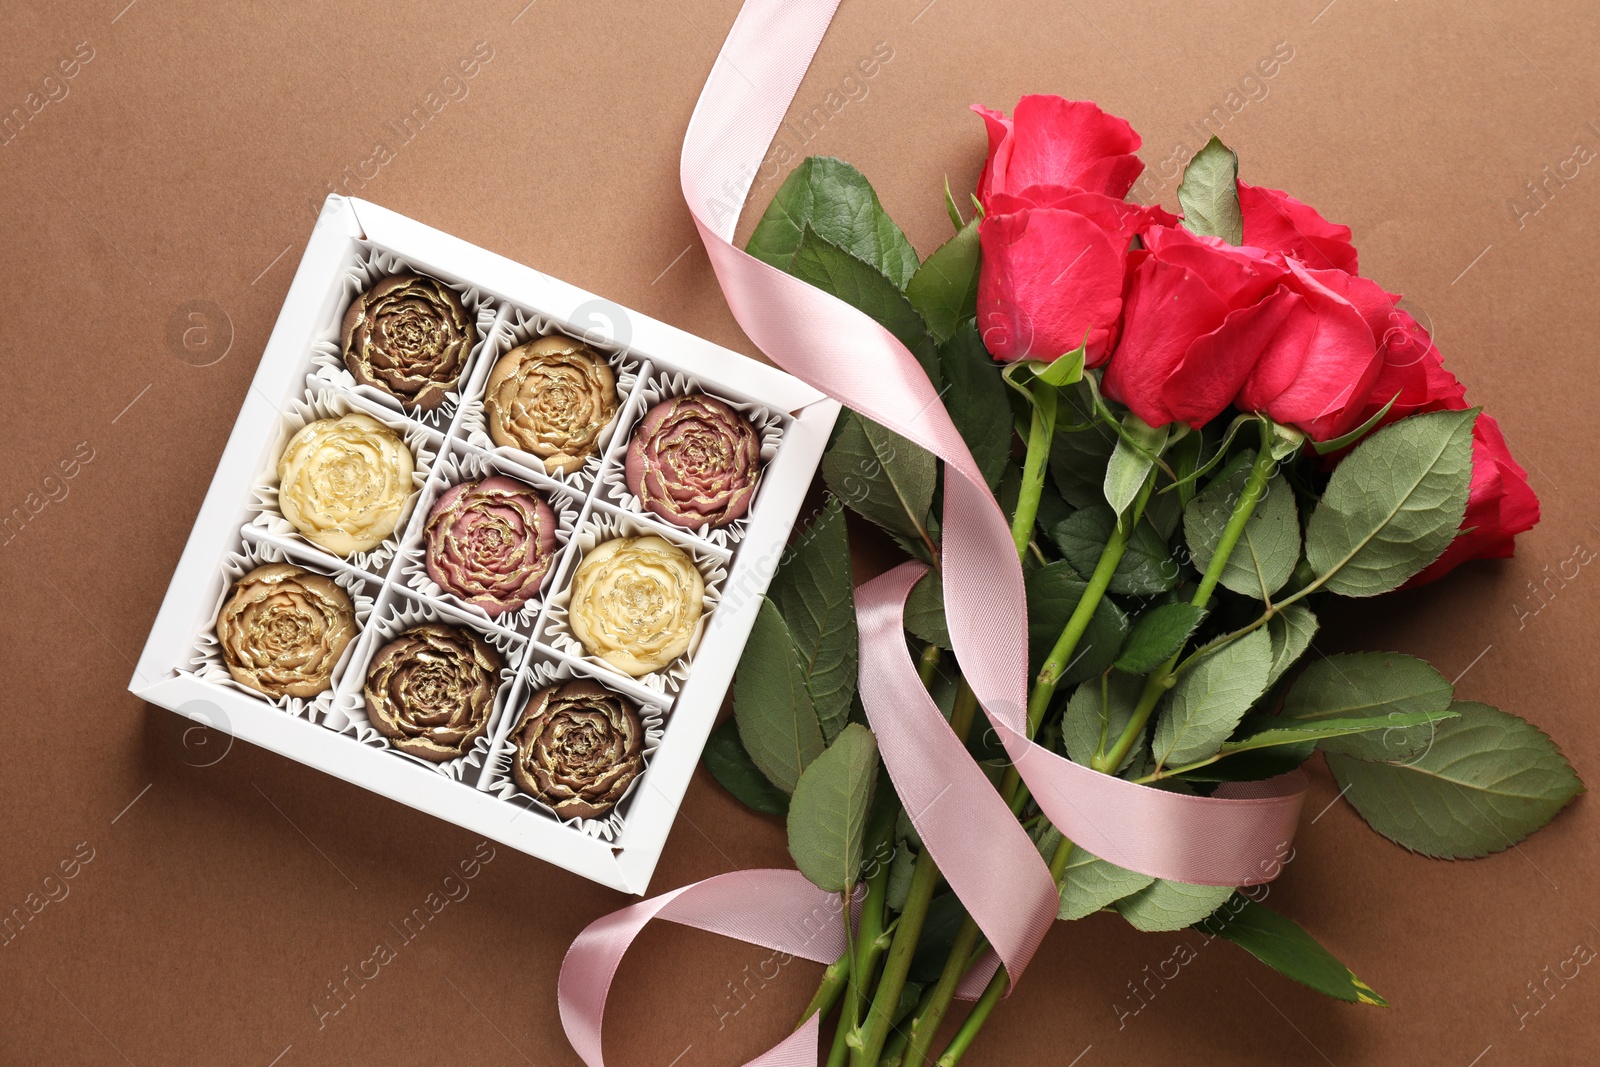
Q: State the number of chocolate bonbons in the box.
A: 9